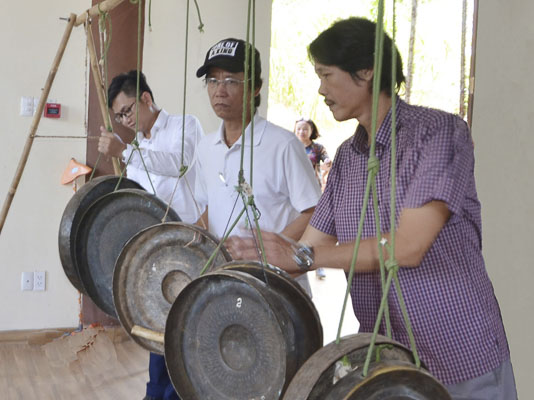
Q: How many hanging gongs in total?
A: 7